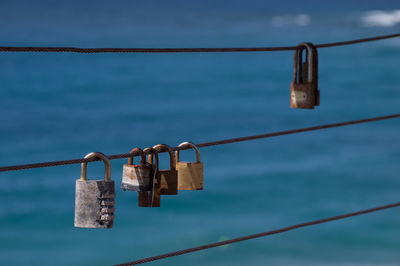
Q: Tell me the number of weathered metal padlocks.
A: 7